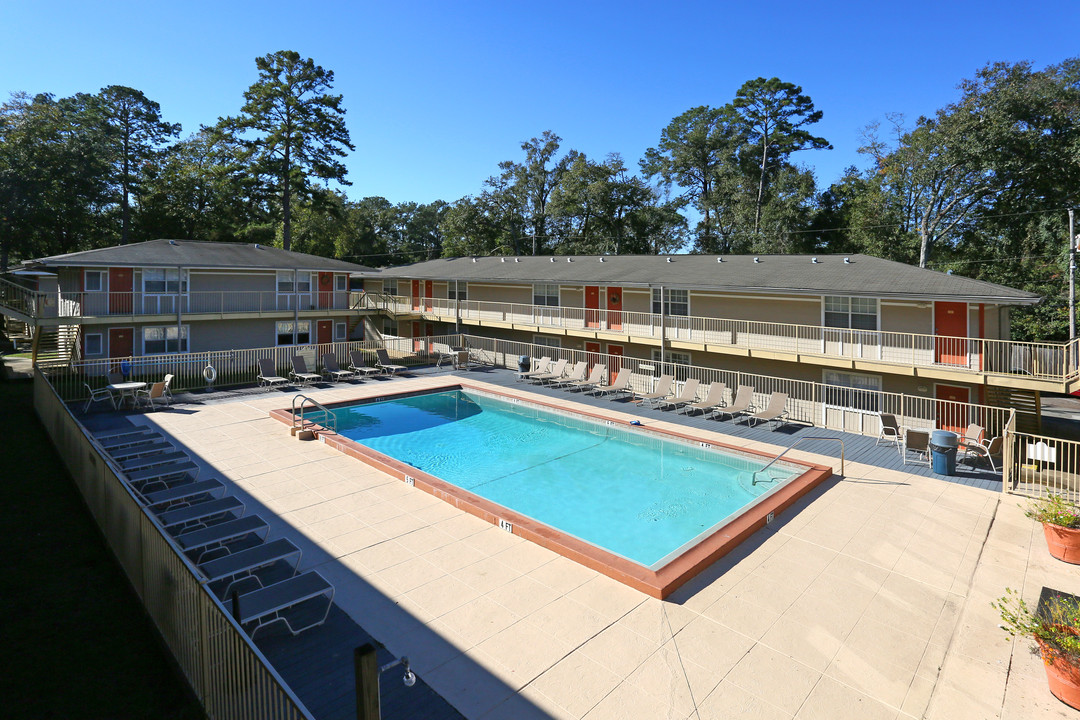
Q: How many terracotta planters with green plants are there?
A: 2